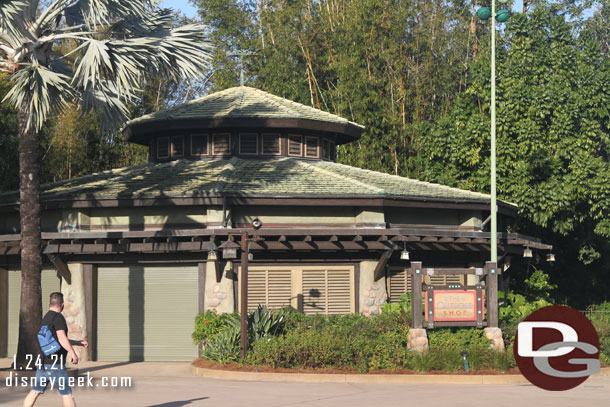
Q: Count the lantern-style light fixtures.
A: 5